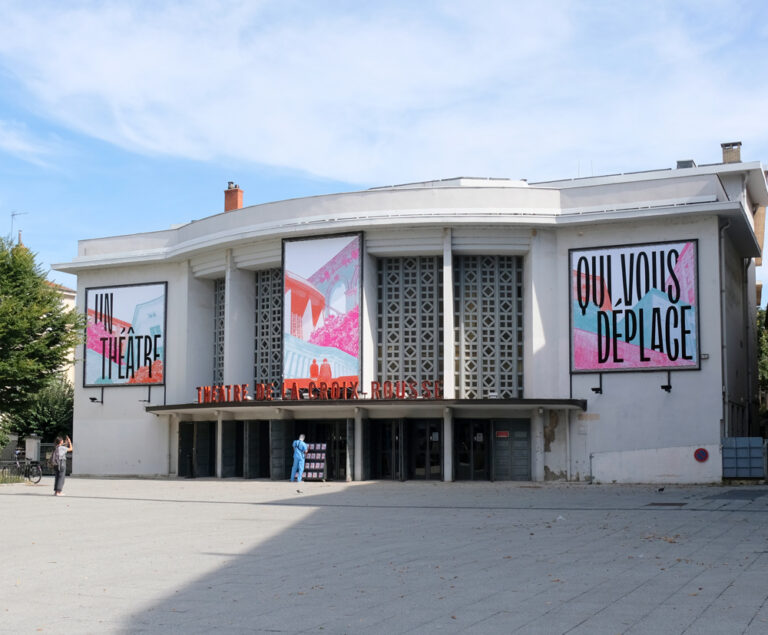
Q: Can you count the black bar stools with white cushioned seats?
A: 0